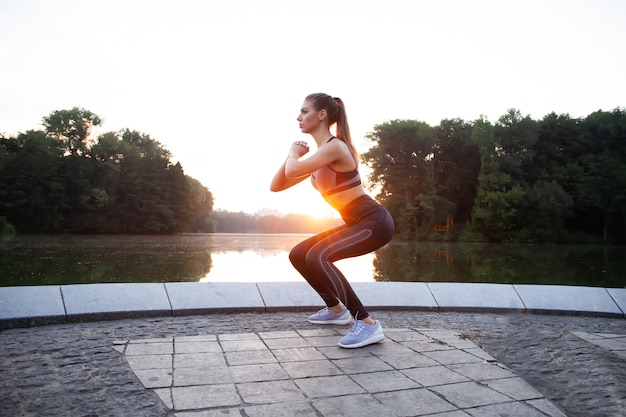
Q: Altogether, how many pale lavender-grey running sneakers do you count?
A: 2